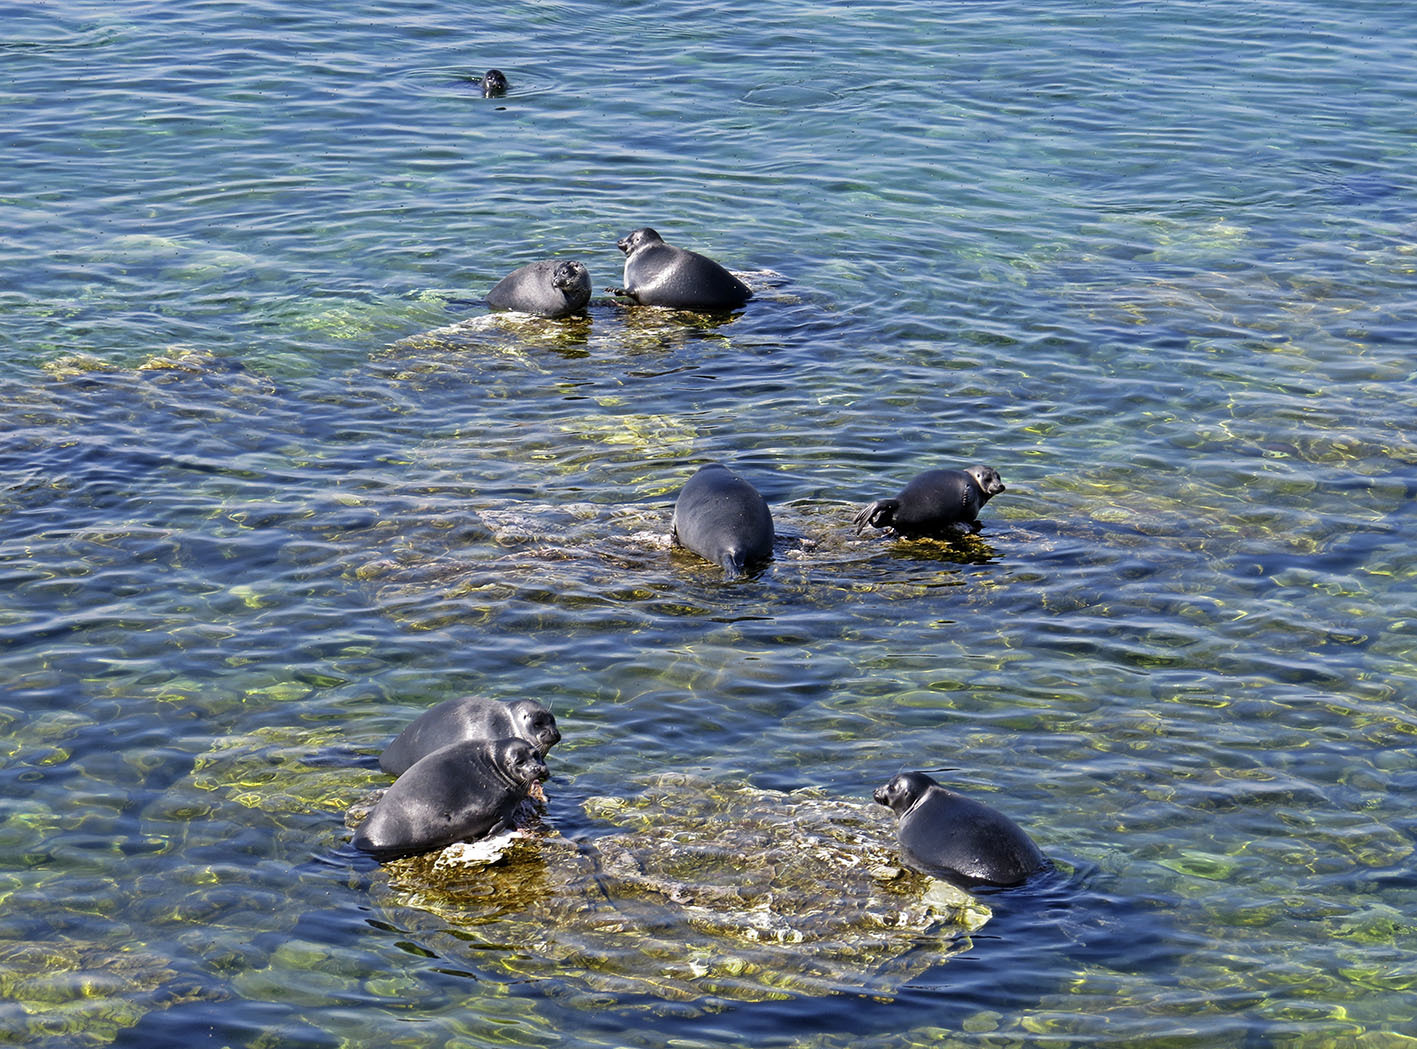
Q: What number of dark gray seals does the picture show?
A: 8